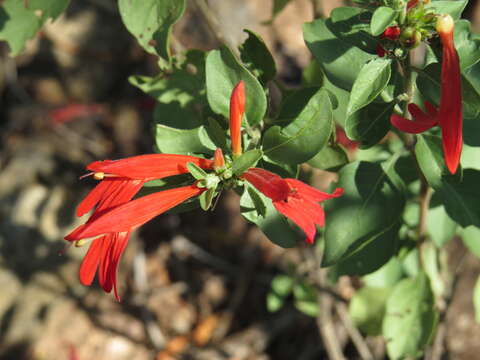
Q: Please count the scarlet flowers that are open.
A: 4